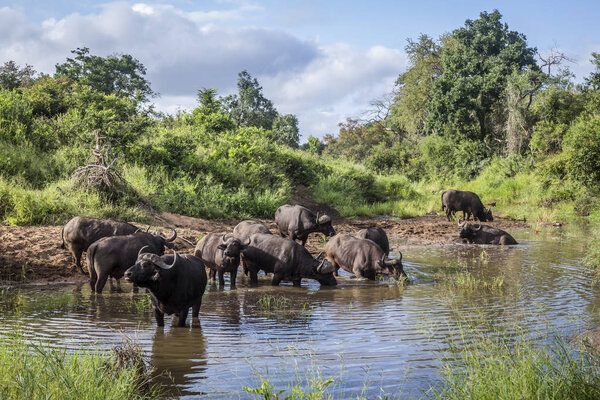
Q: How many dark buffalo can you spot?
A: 11